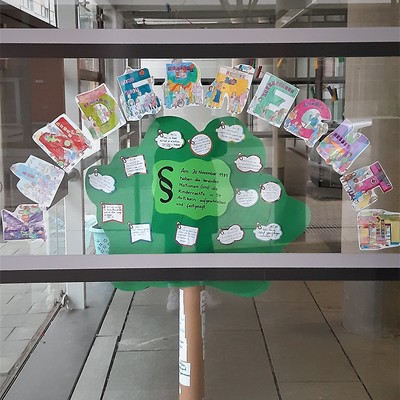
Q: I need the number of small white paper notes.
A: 13